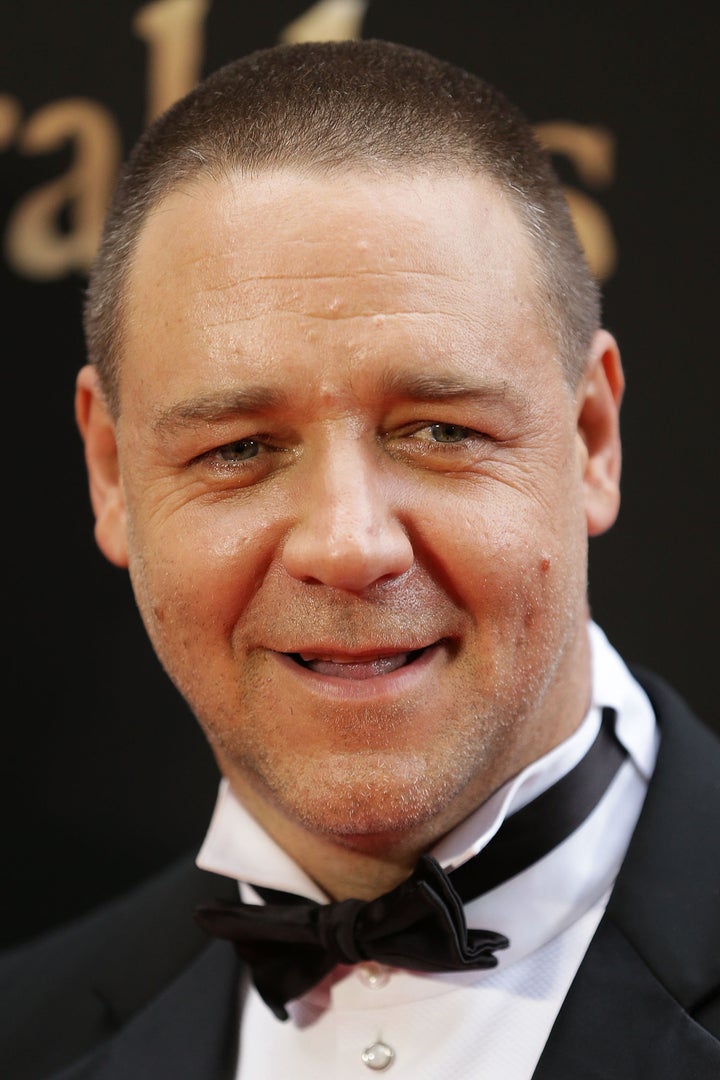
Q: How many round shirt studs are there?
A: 2